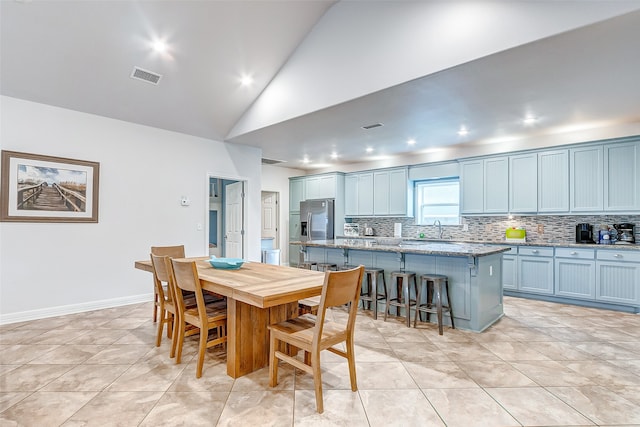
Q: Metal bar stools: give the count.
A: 6